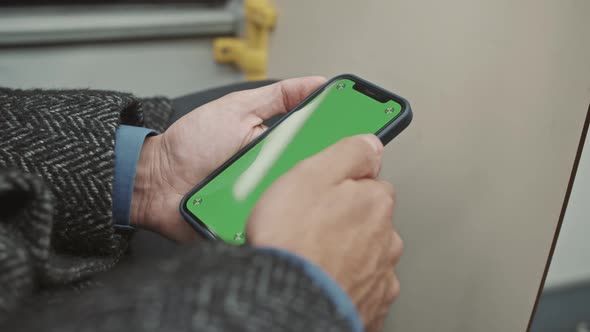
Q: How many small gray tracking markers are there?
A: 4